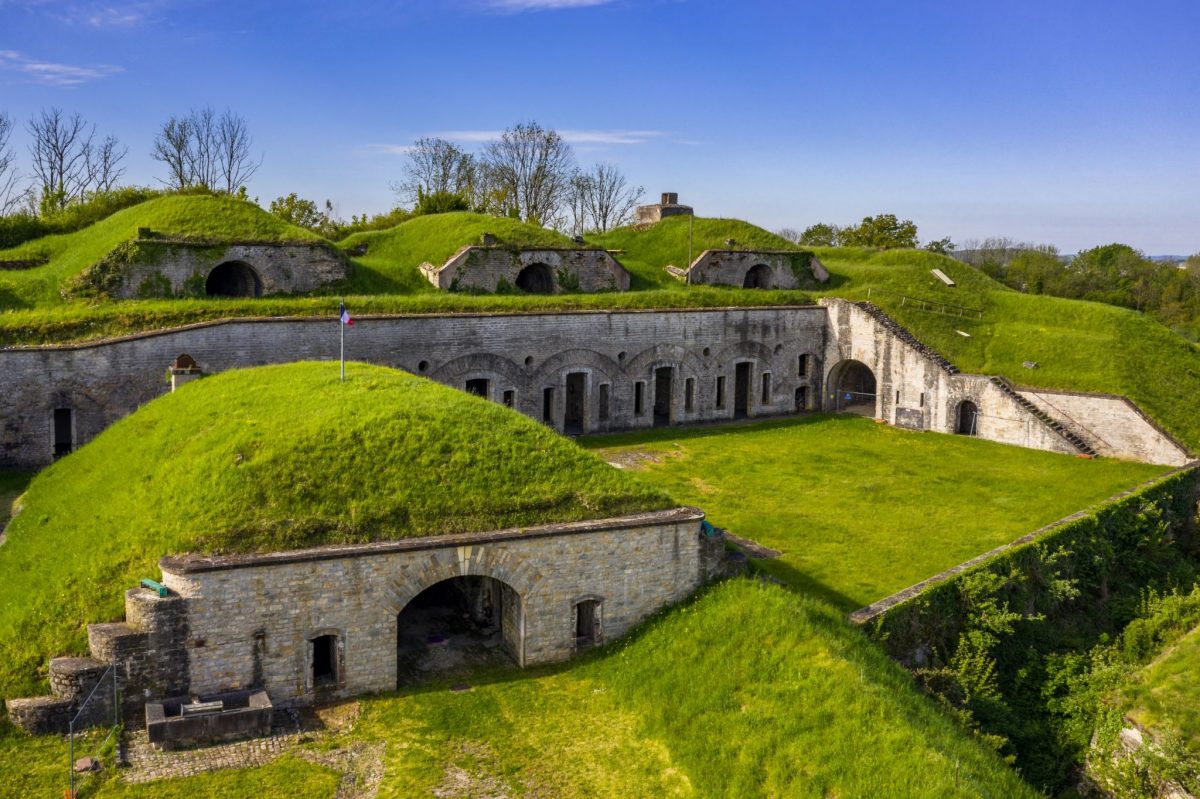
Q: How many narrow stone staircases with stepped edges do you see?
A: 2